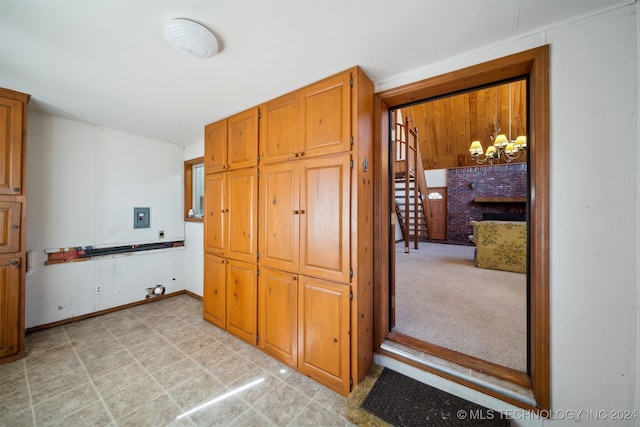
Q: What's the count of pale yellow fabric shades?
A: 5